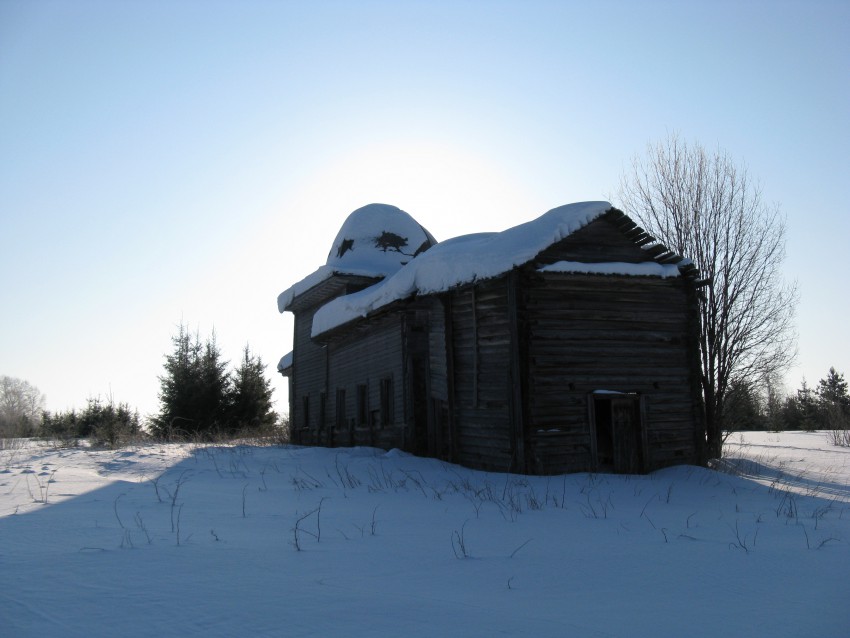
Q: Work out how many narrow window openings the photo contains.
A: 5